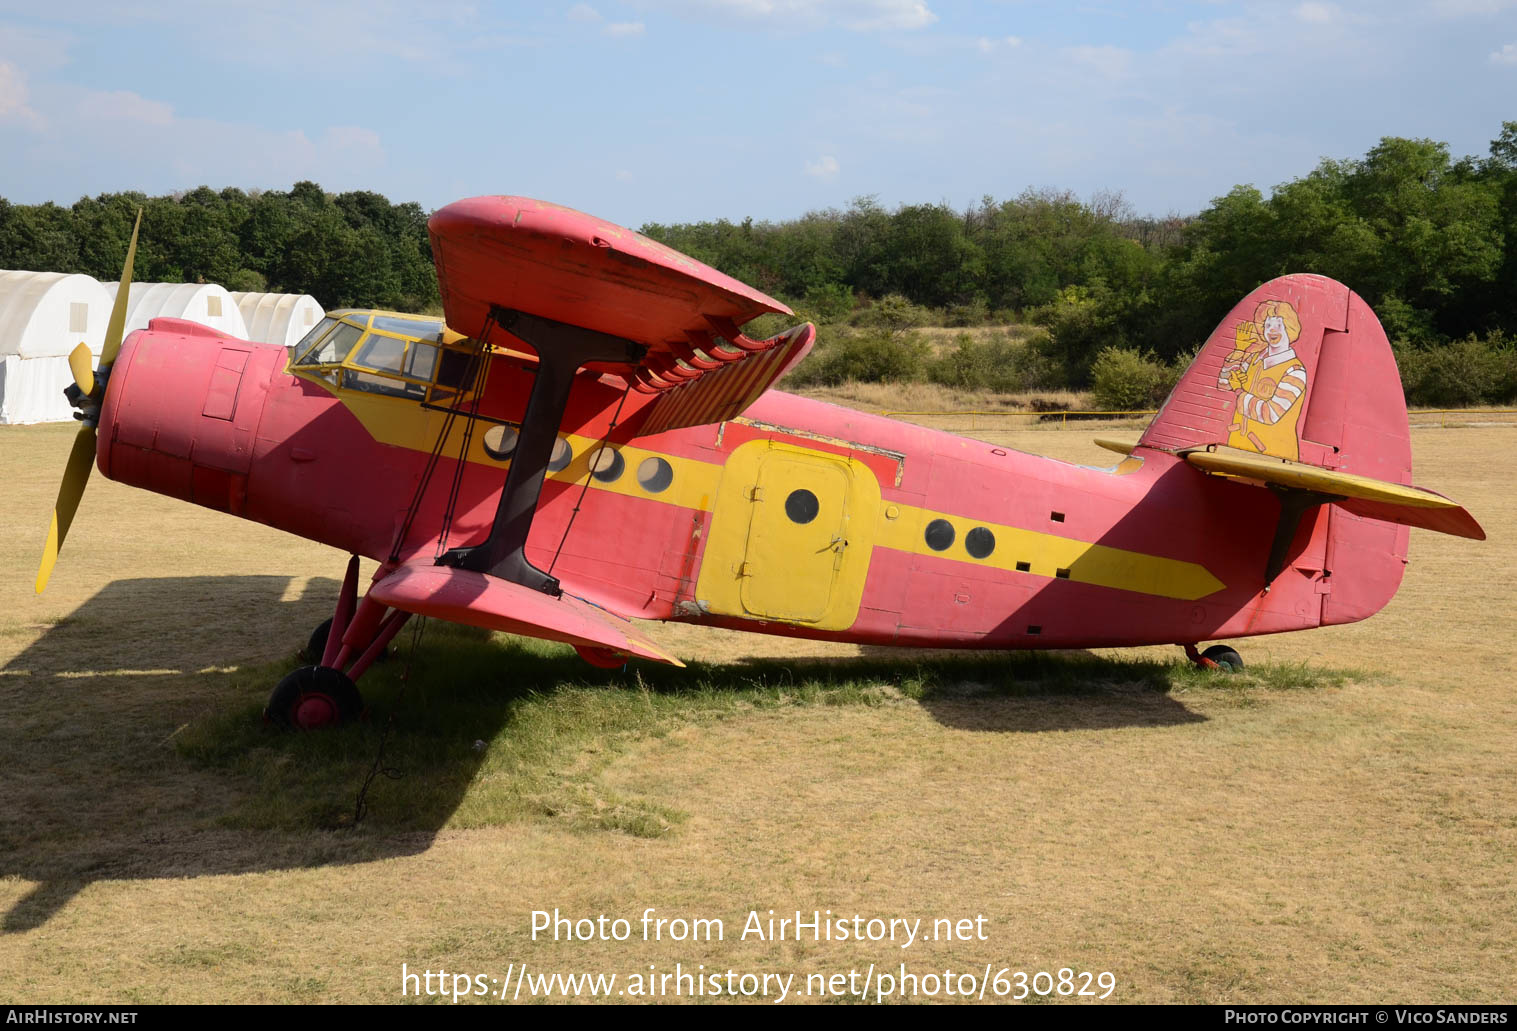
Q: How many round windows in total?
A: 7